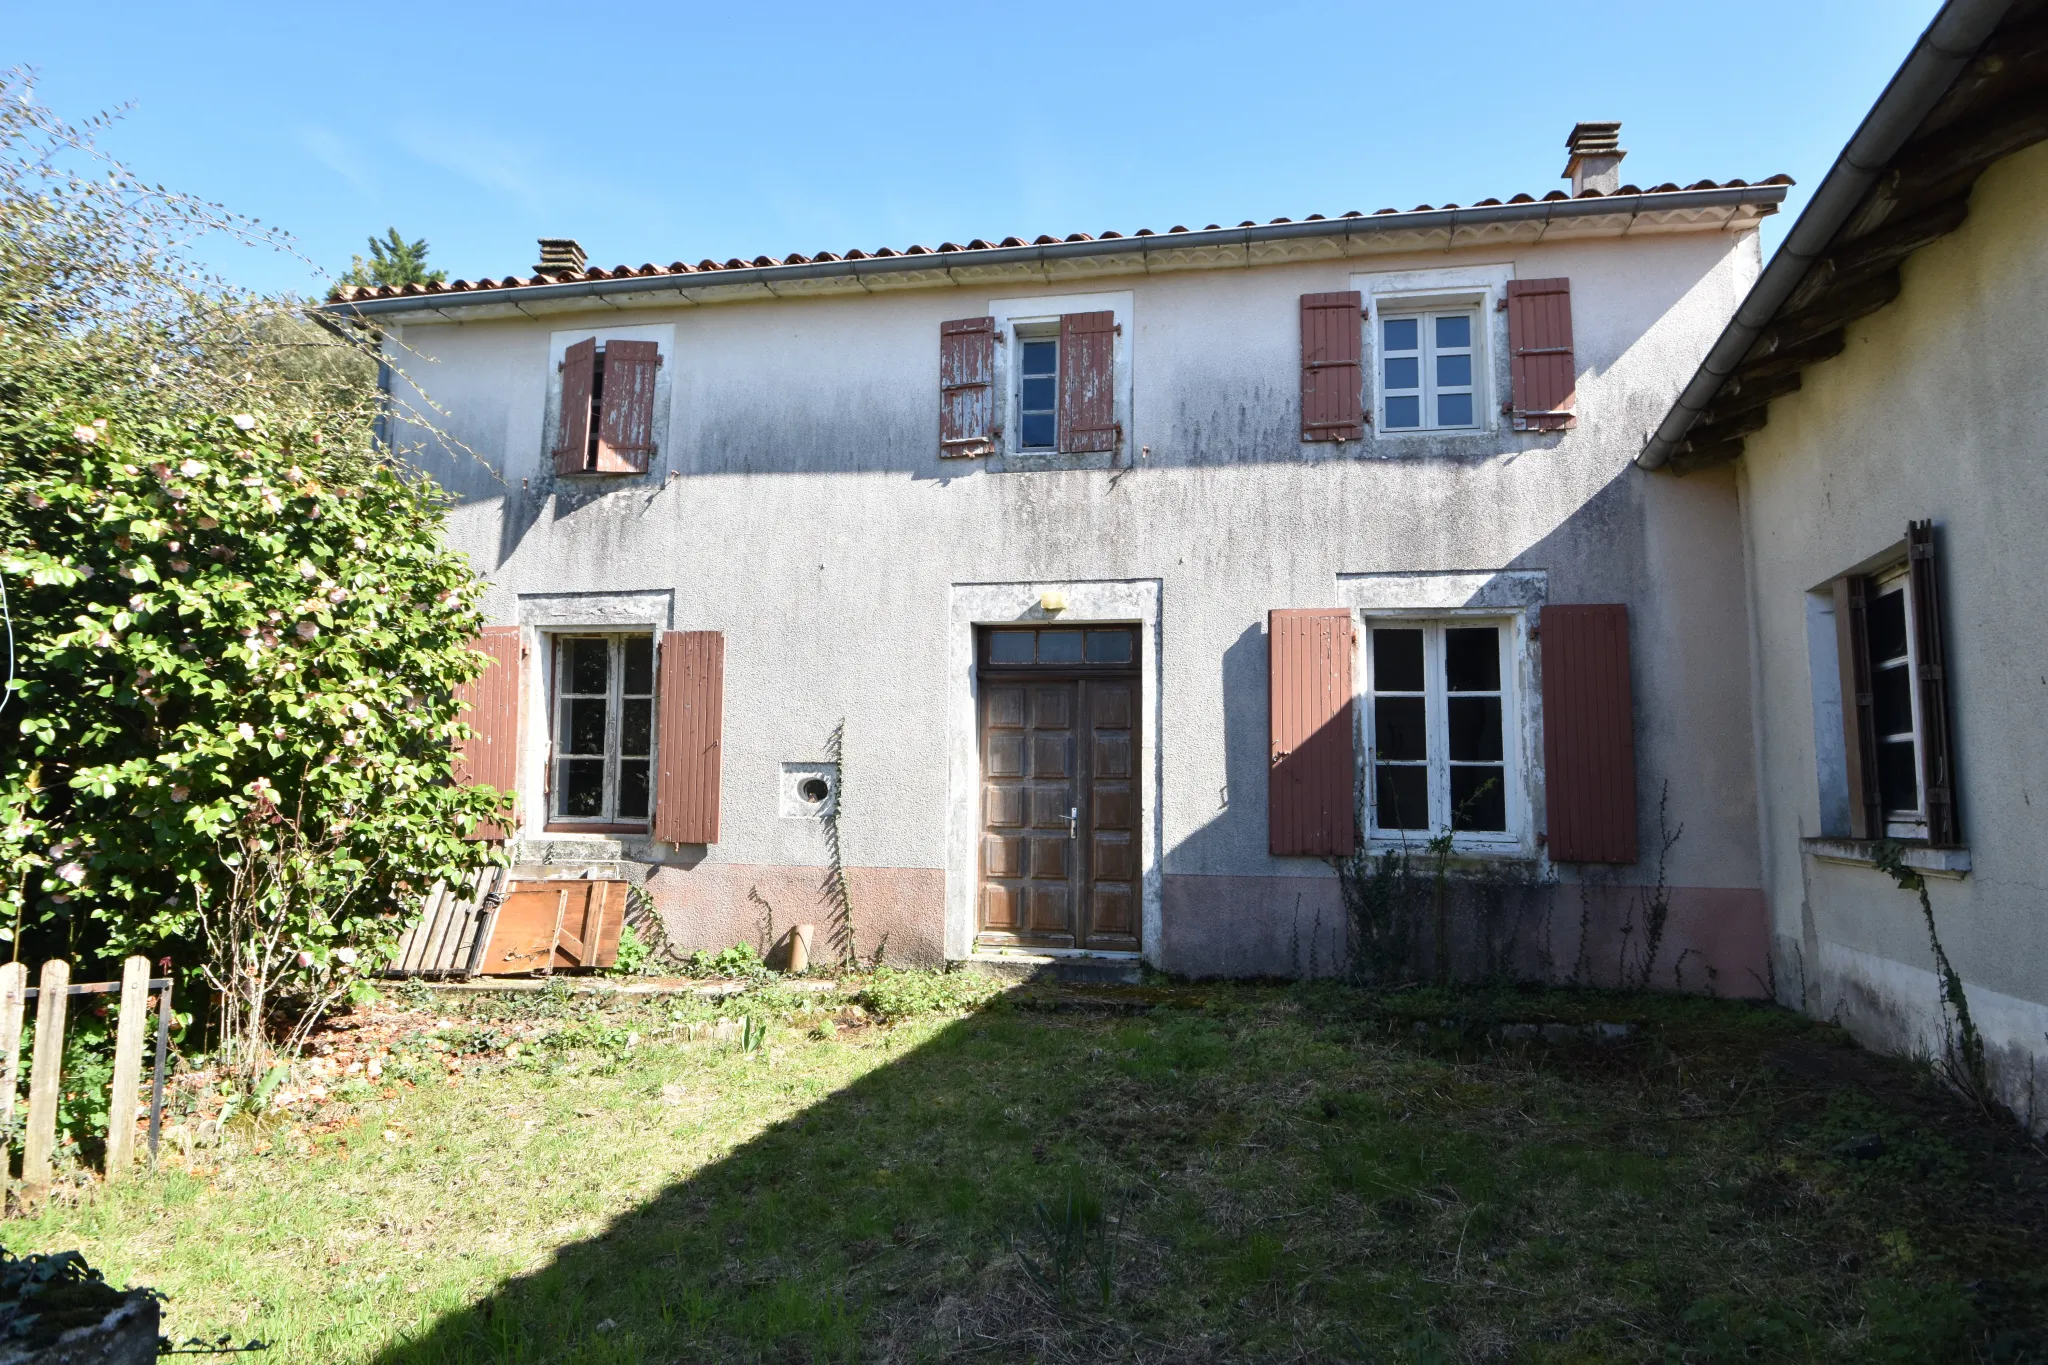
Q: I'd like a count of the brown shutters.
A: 12